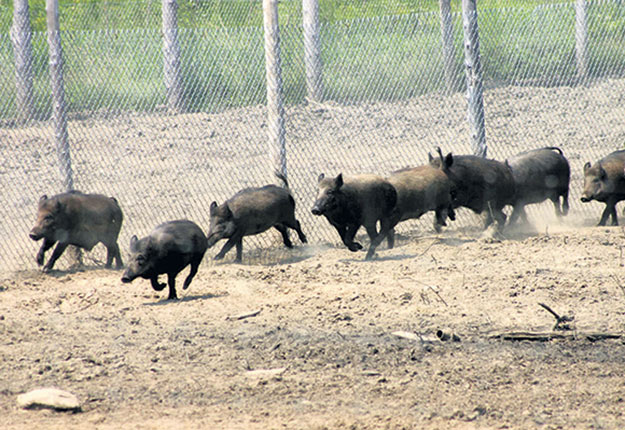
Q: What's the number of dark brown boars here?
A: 8